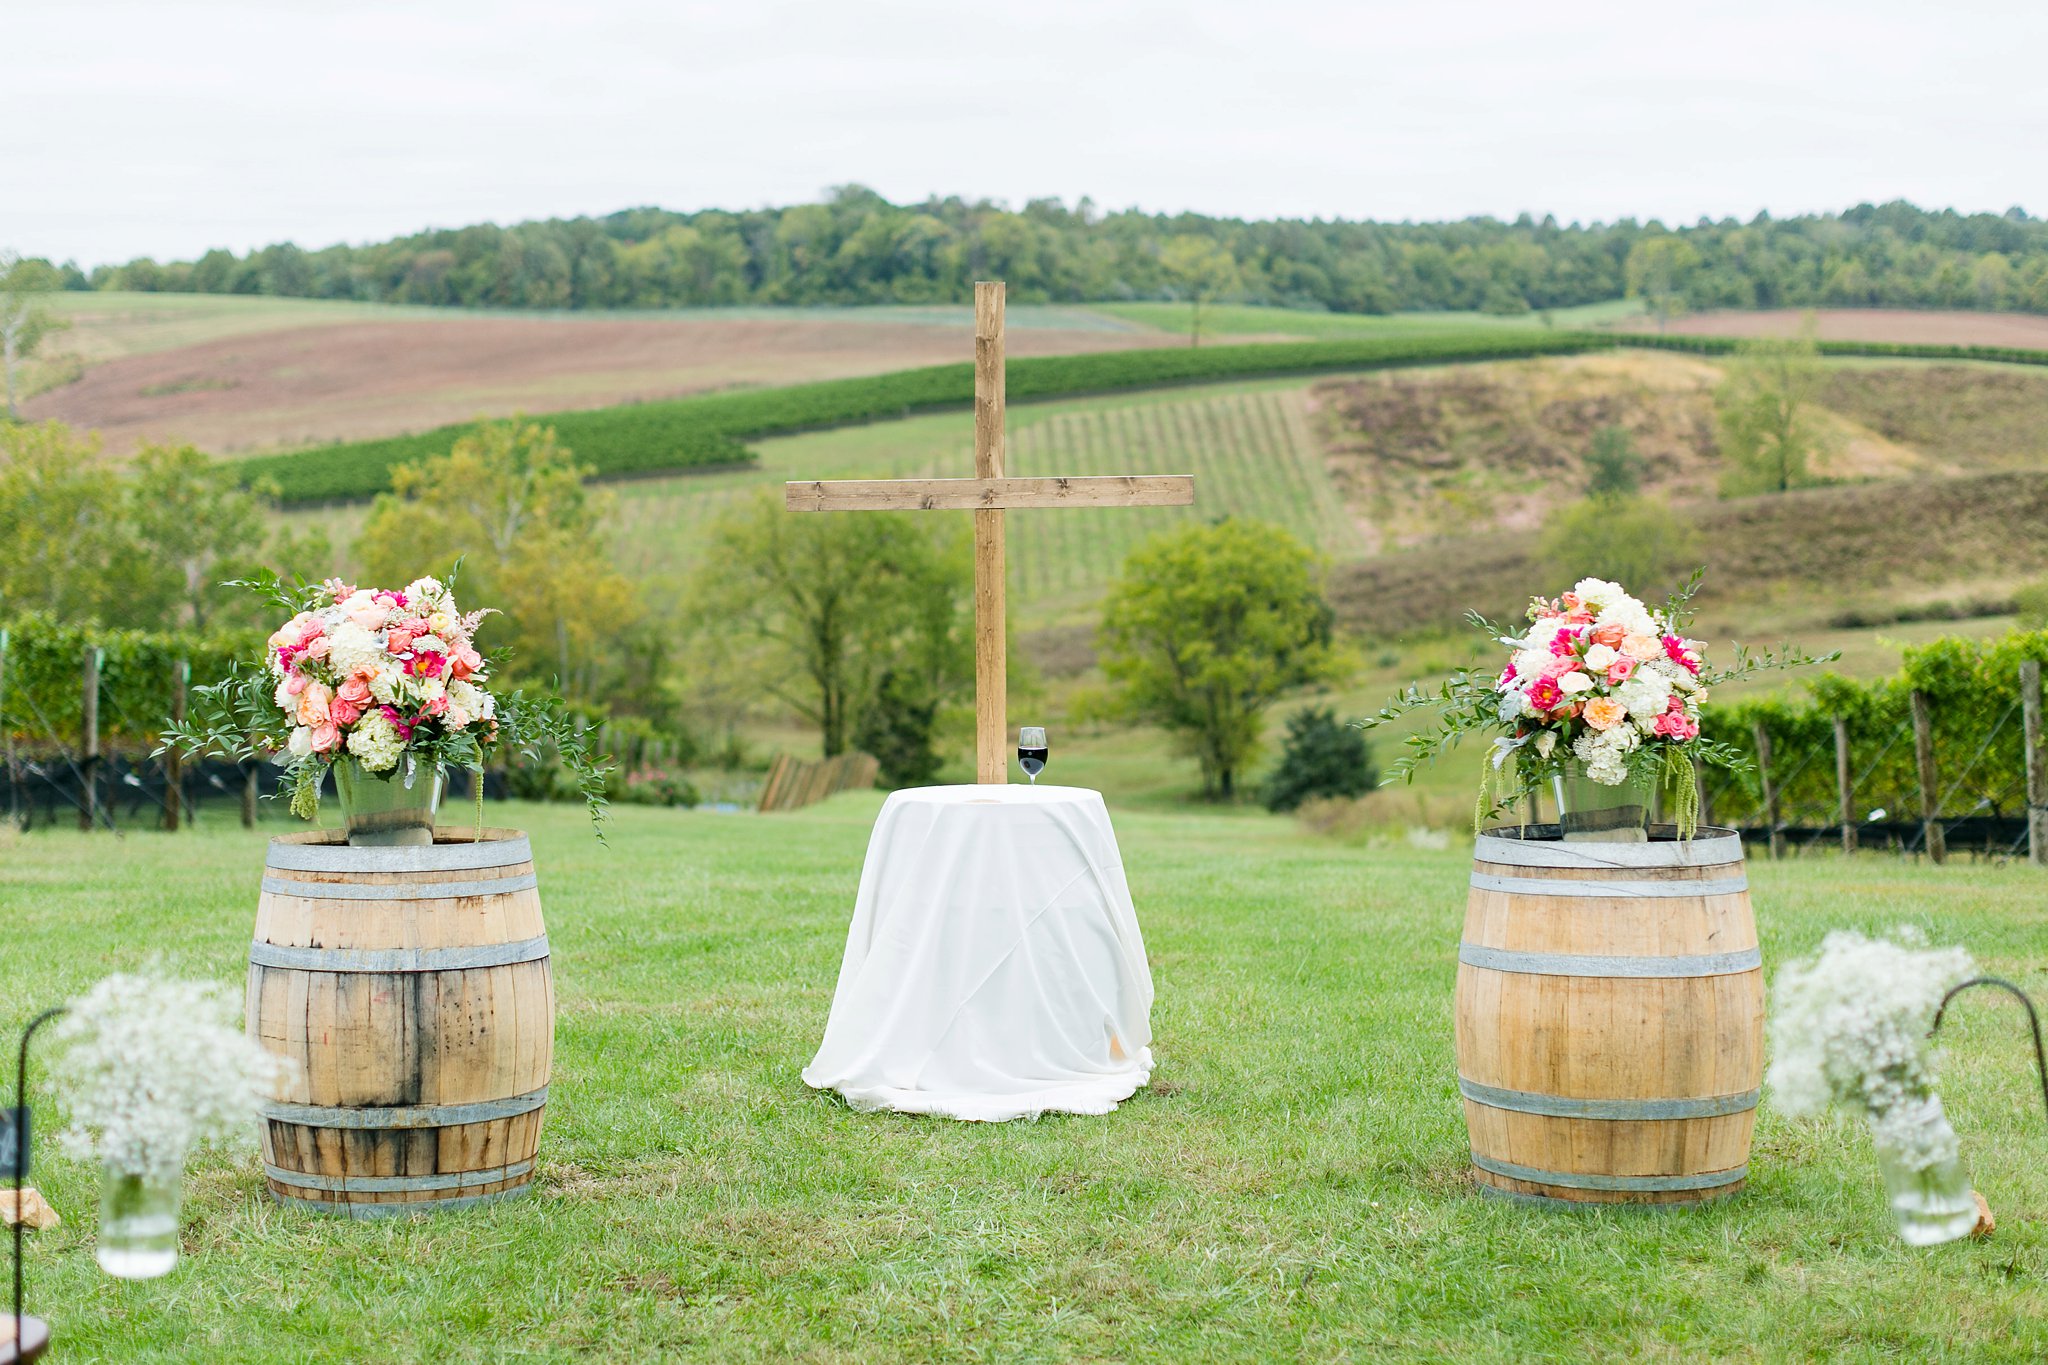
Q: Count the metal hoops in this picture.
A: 12